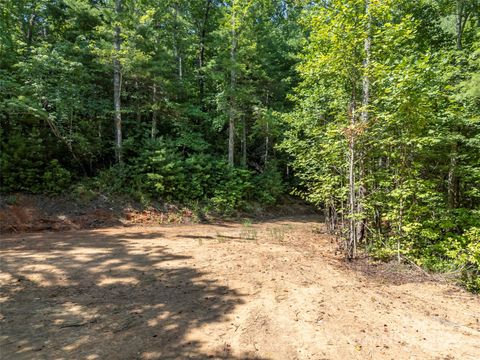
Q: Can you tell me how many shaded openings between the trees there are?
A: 1